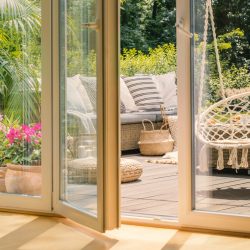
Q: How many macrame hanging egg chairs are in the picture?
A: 1